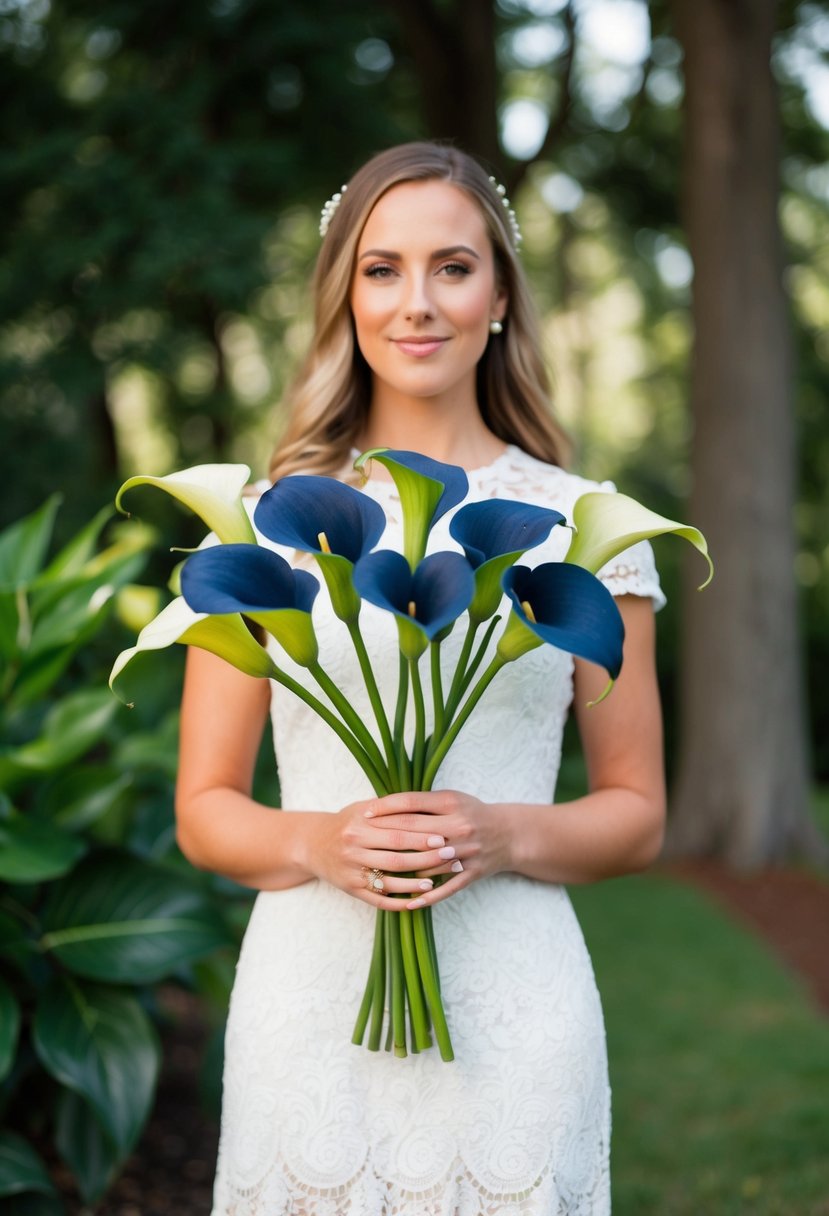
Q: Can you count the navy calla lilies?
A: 6